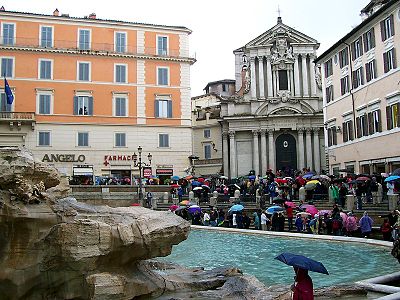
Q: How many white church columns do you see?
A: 14